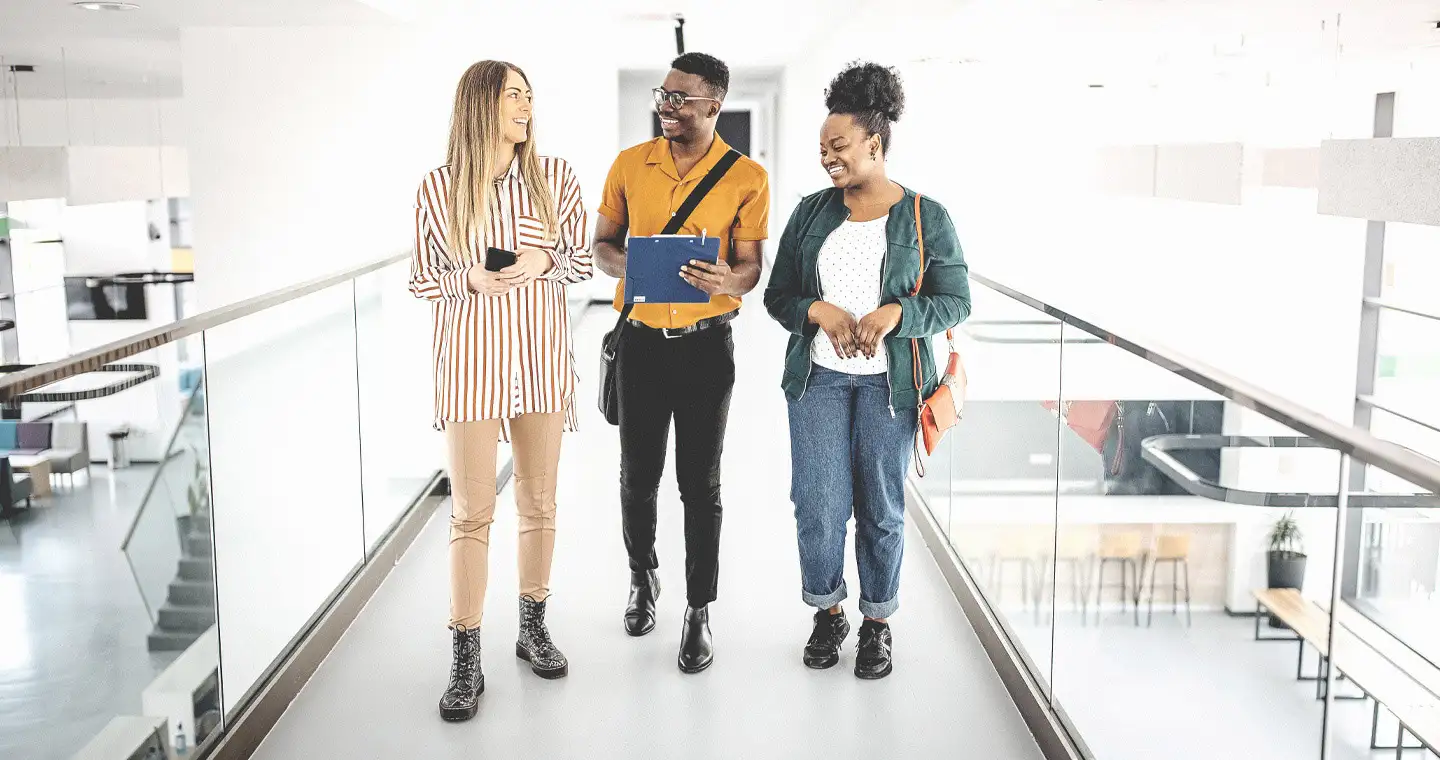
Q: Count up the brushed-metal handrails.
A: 2